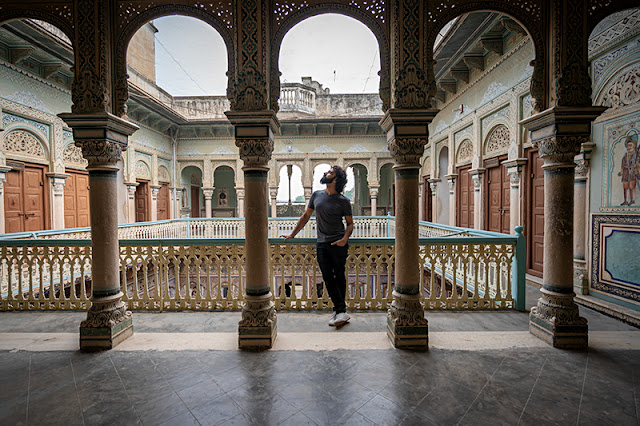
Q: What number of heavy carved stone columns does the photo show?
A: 4